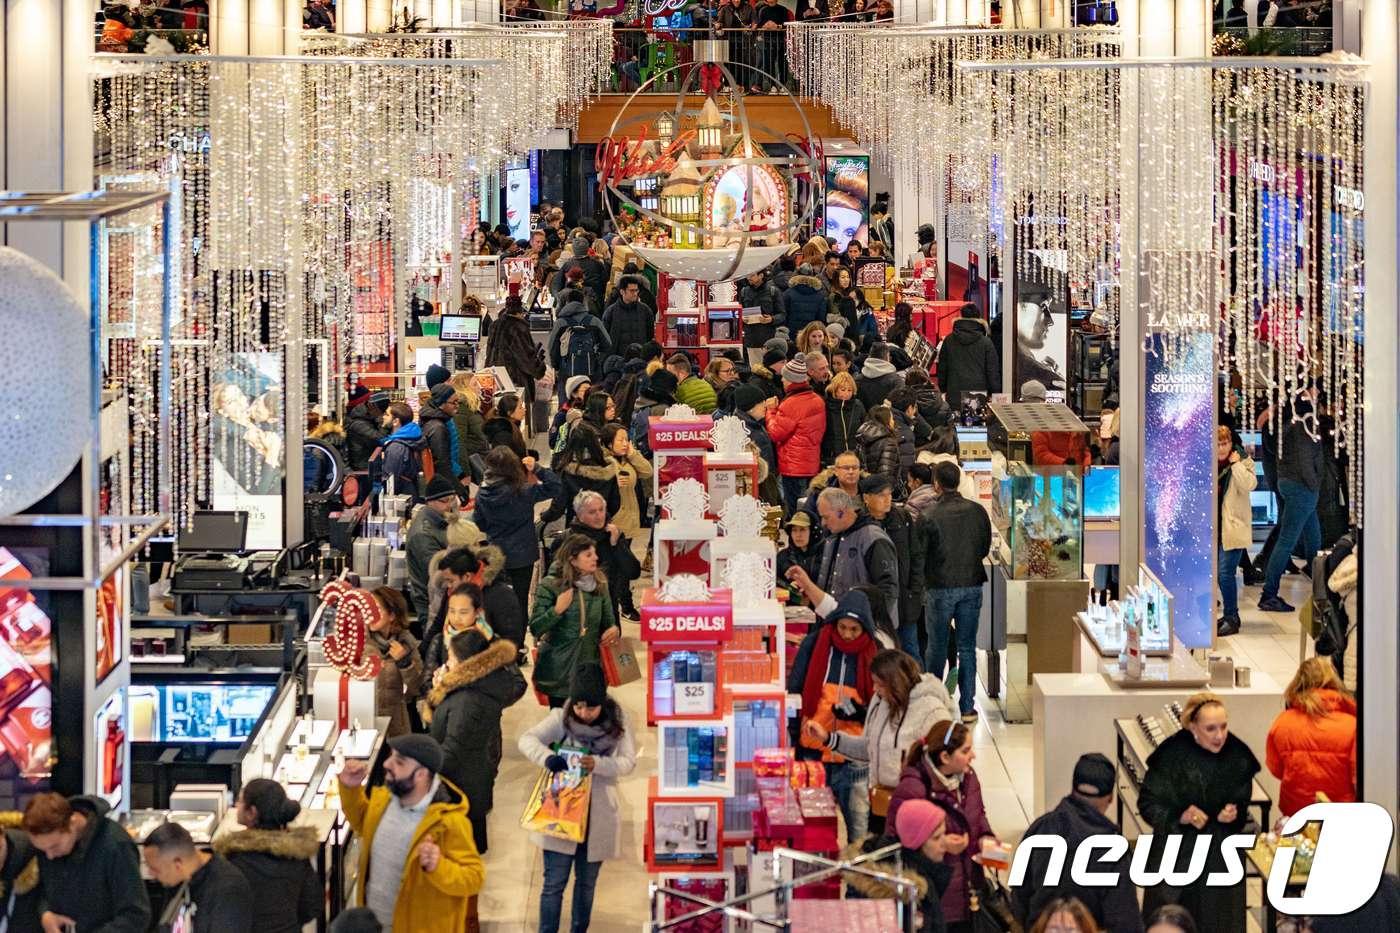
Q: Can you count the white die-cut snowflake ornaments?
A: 8